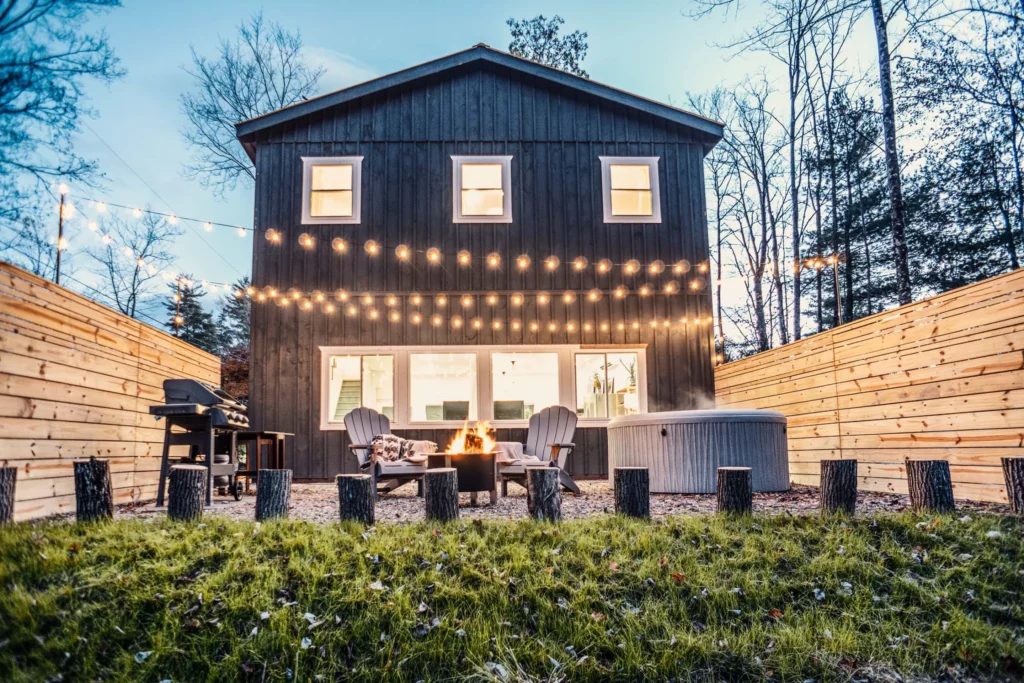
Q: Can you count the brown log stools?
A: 12